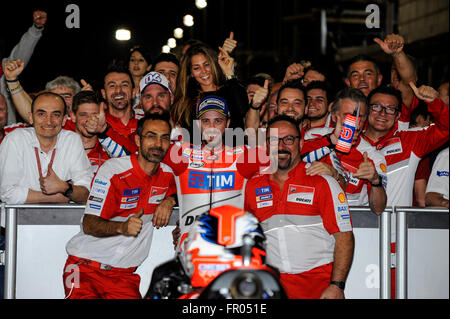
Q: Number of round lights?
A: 5